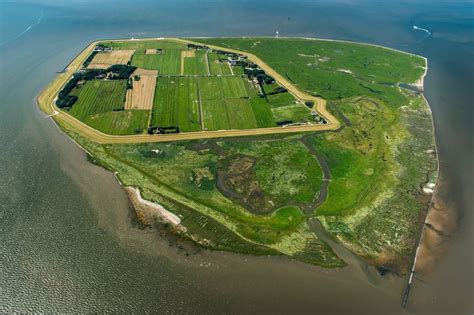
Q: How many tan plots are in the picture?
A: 4